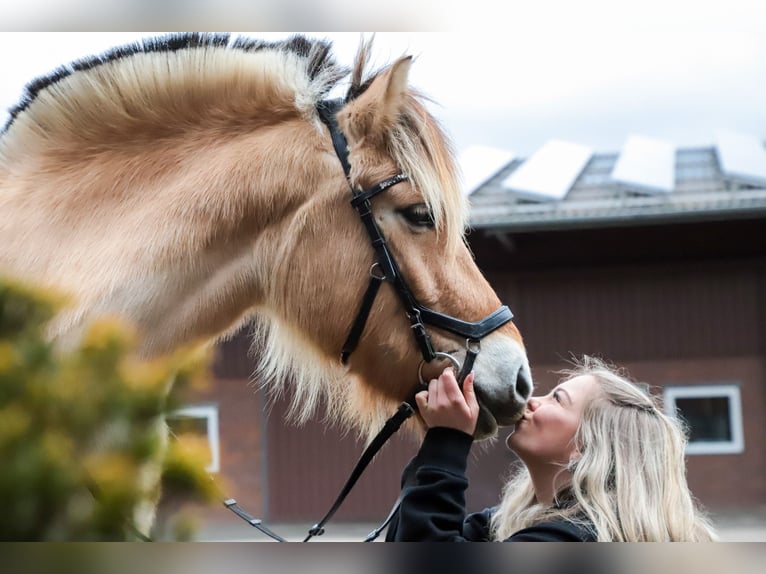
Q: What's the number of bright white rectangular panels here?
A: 4